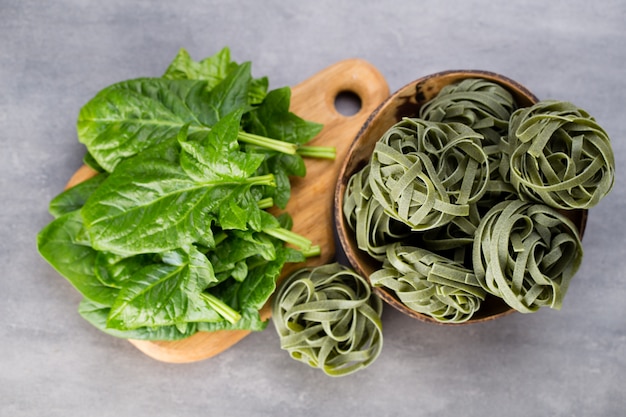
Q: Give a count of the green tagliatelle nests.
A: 7